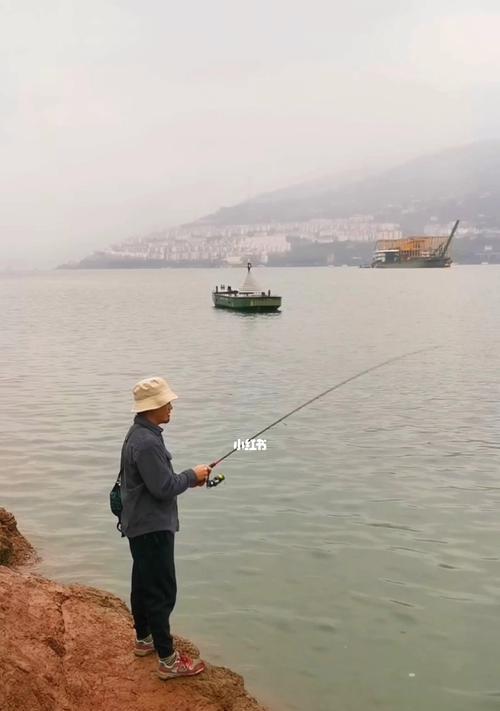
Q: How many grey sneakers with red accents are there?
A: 2